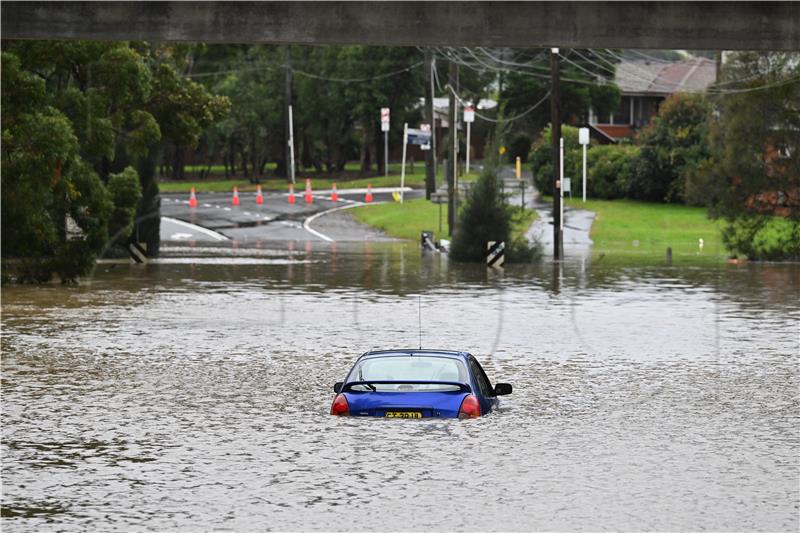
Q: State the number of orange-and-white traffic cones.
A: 7